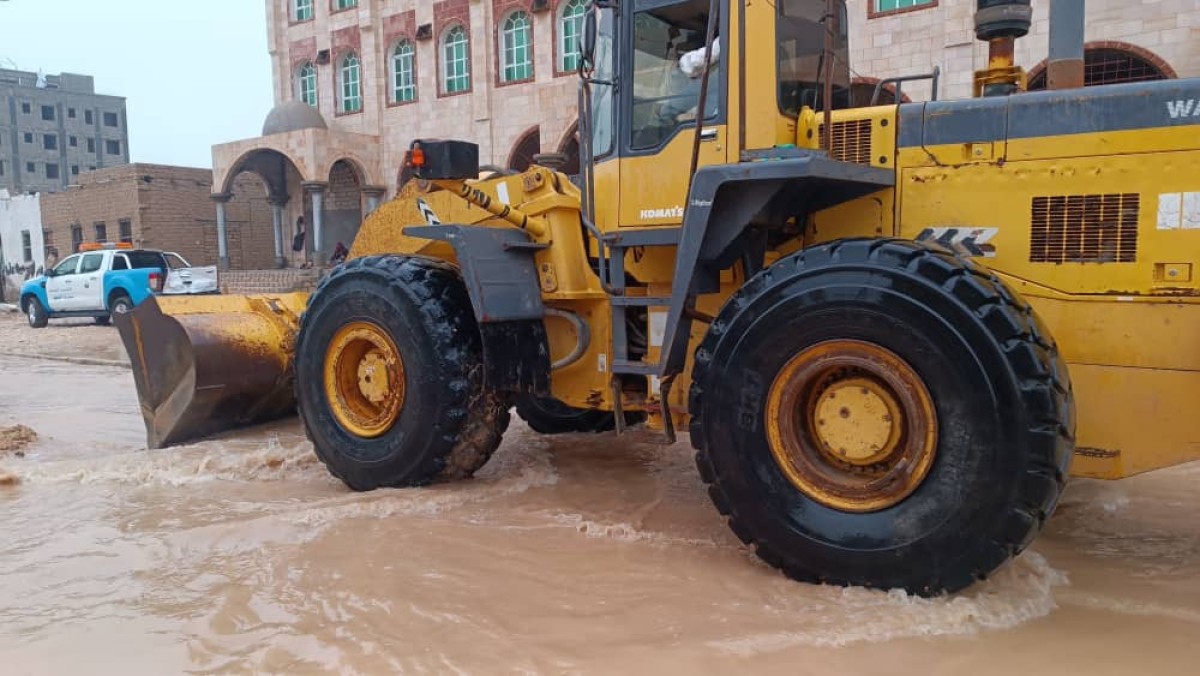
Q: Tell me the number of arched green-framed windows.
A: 6